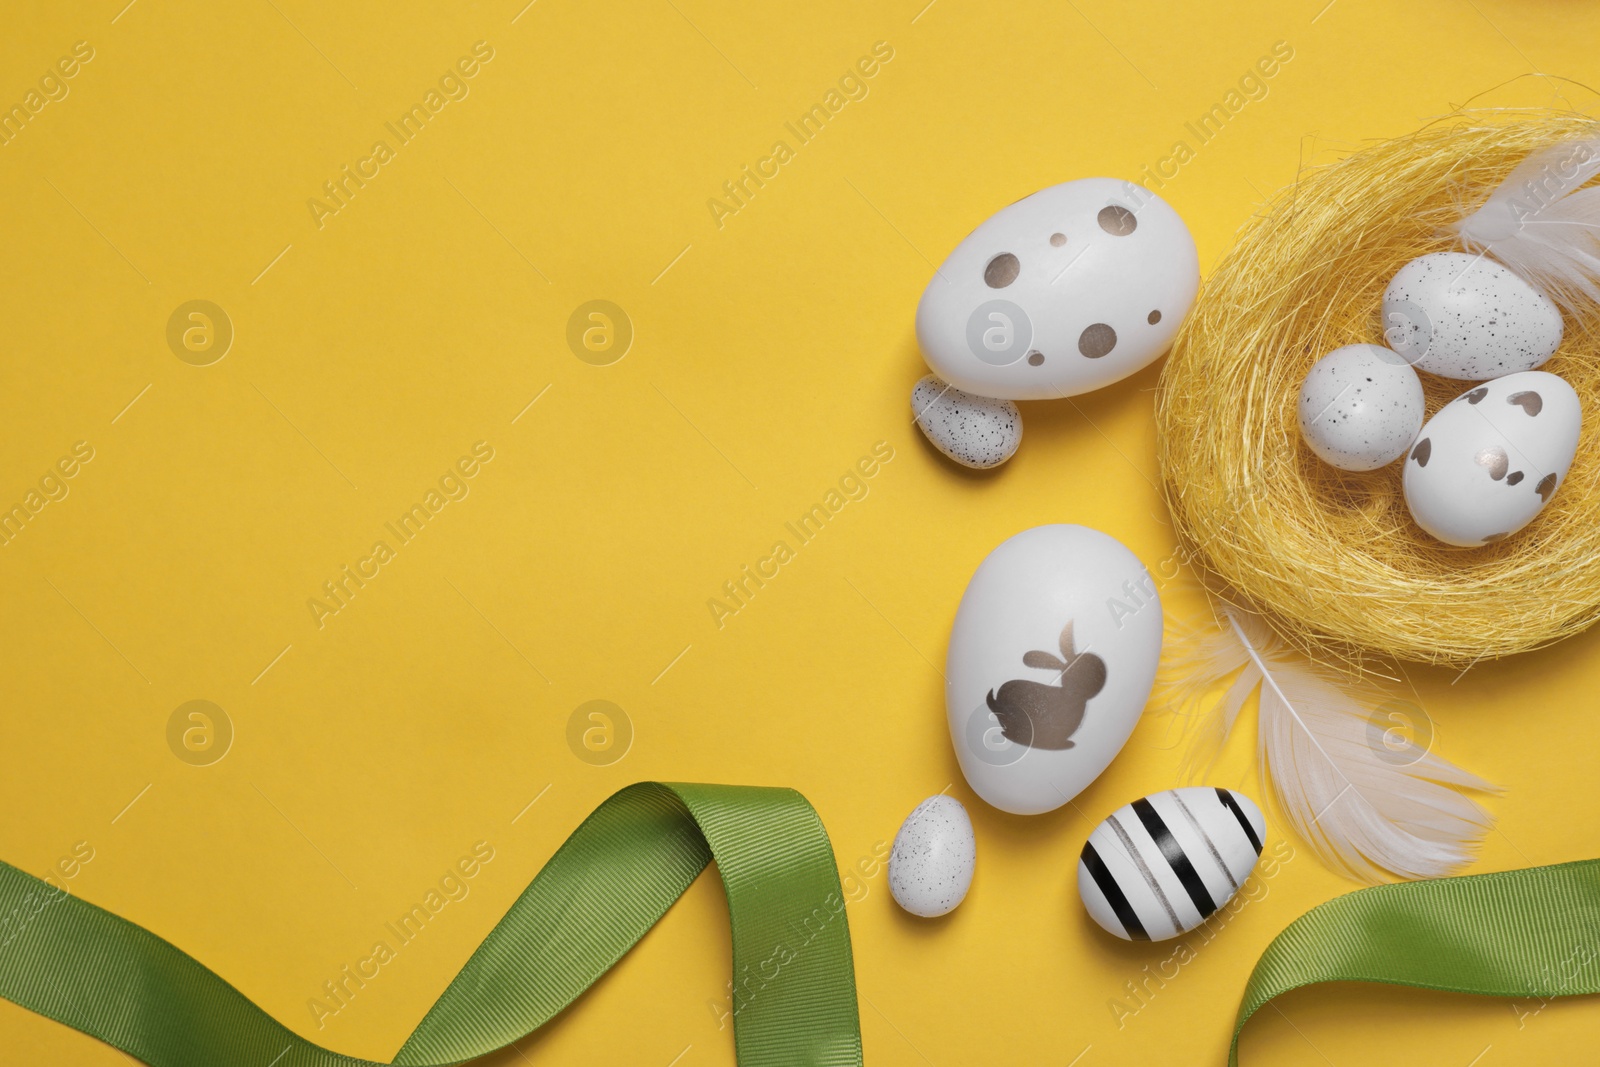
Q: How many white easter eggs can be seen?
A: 8